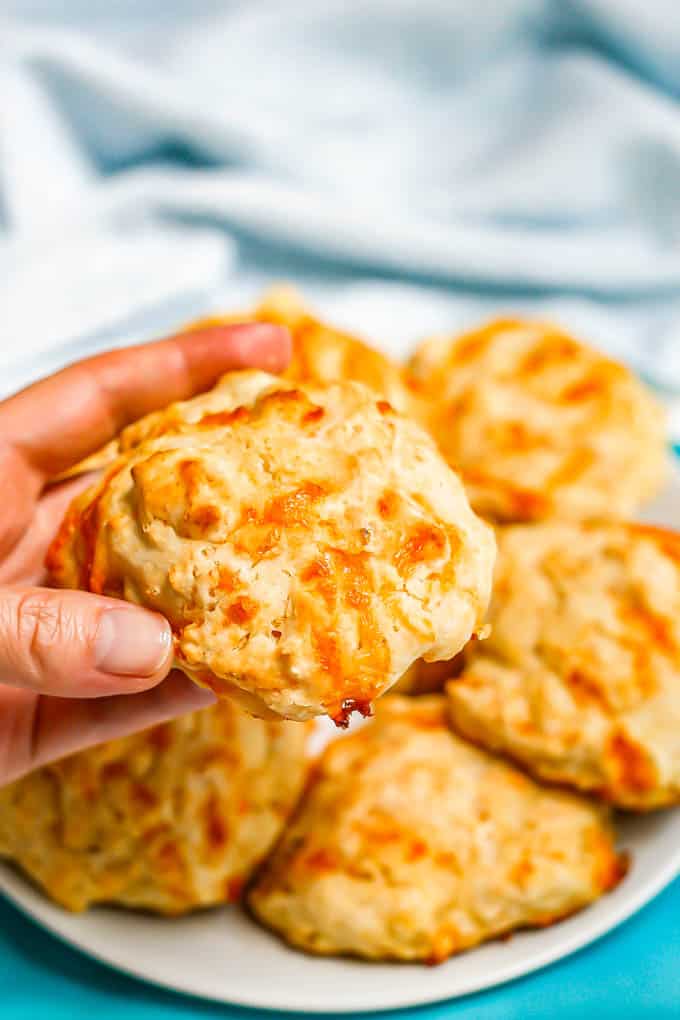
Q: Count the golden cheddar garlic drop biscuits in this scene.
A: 6